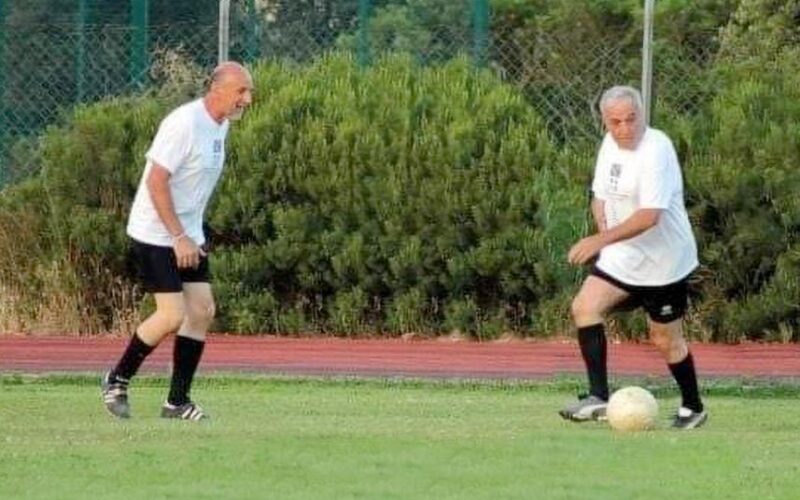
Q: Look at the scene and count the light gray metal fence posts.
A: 2